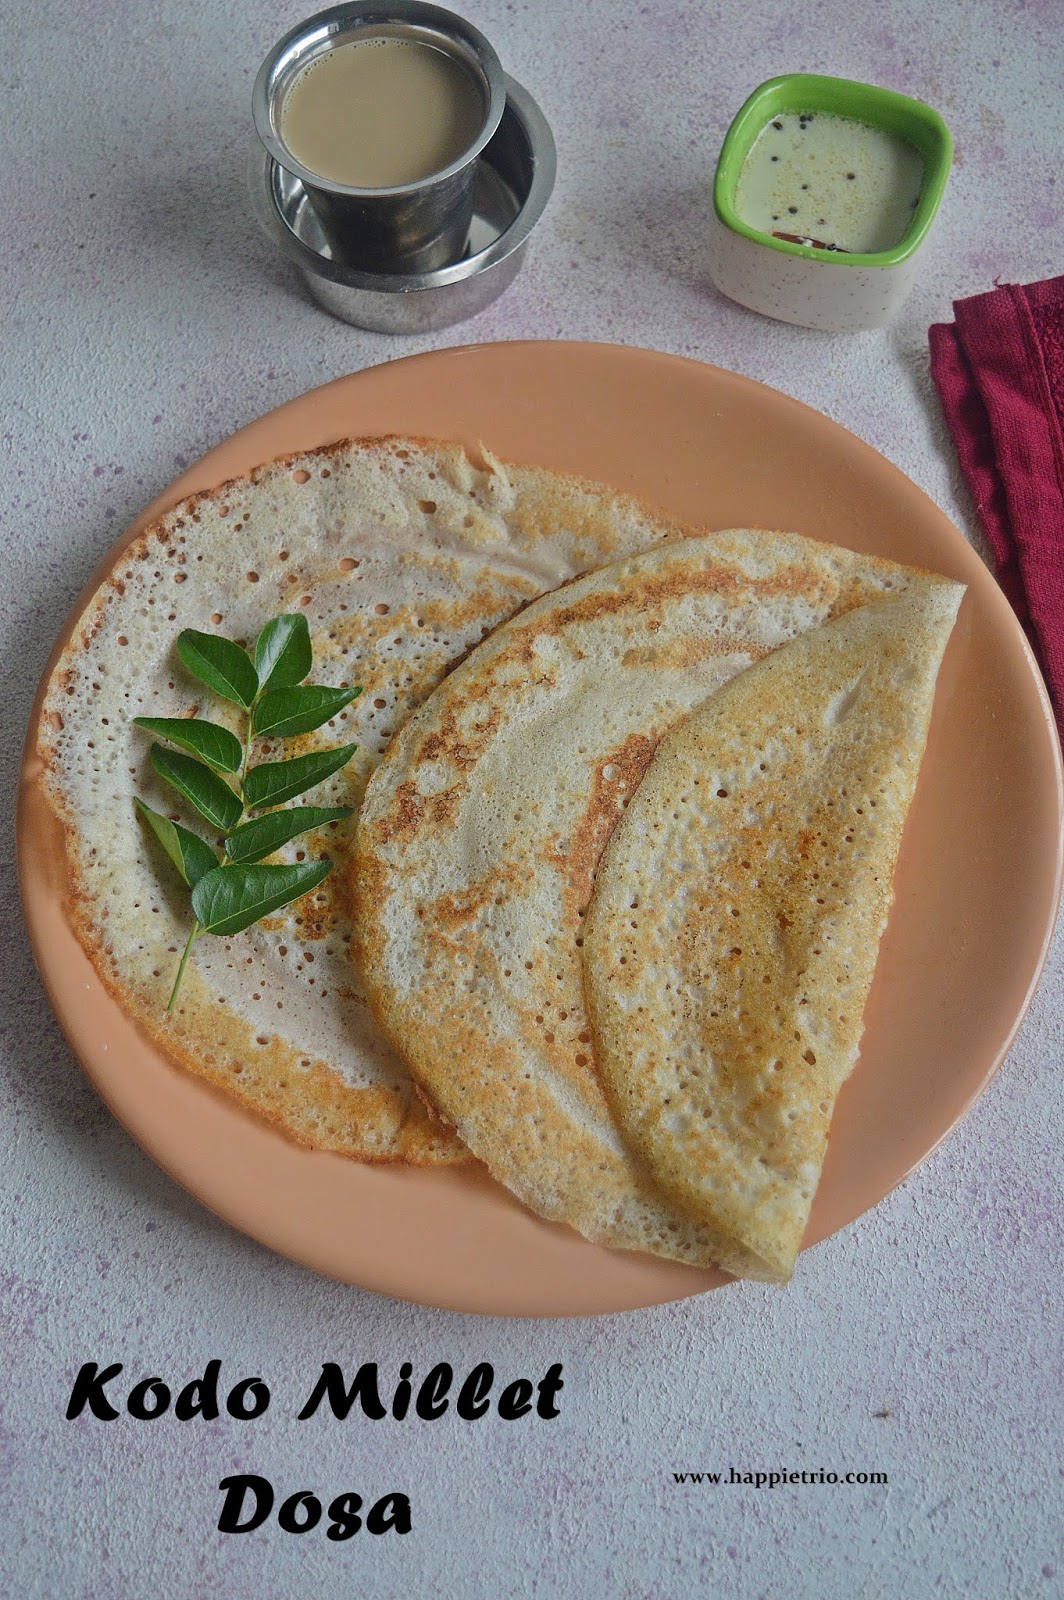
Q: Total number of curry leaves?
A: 9